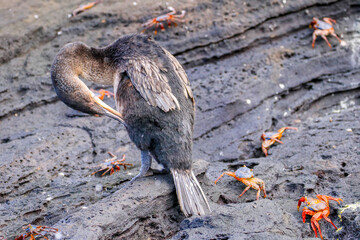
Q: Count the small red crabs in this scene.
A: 9